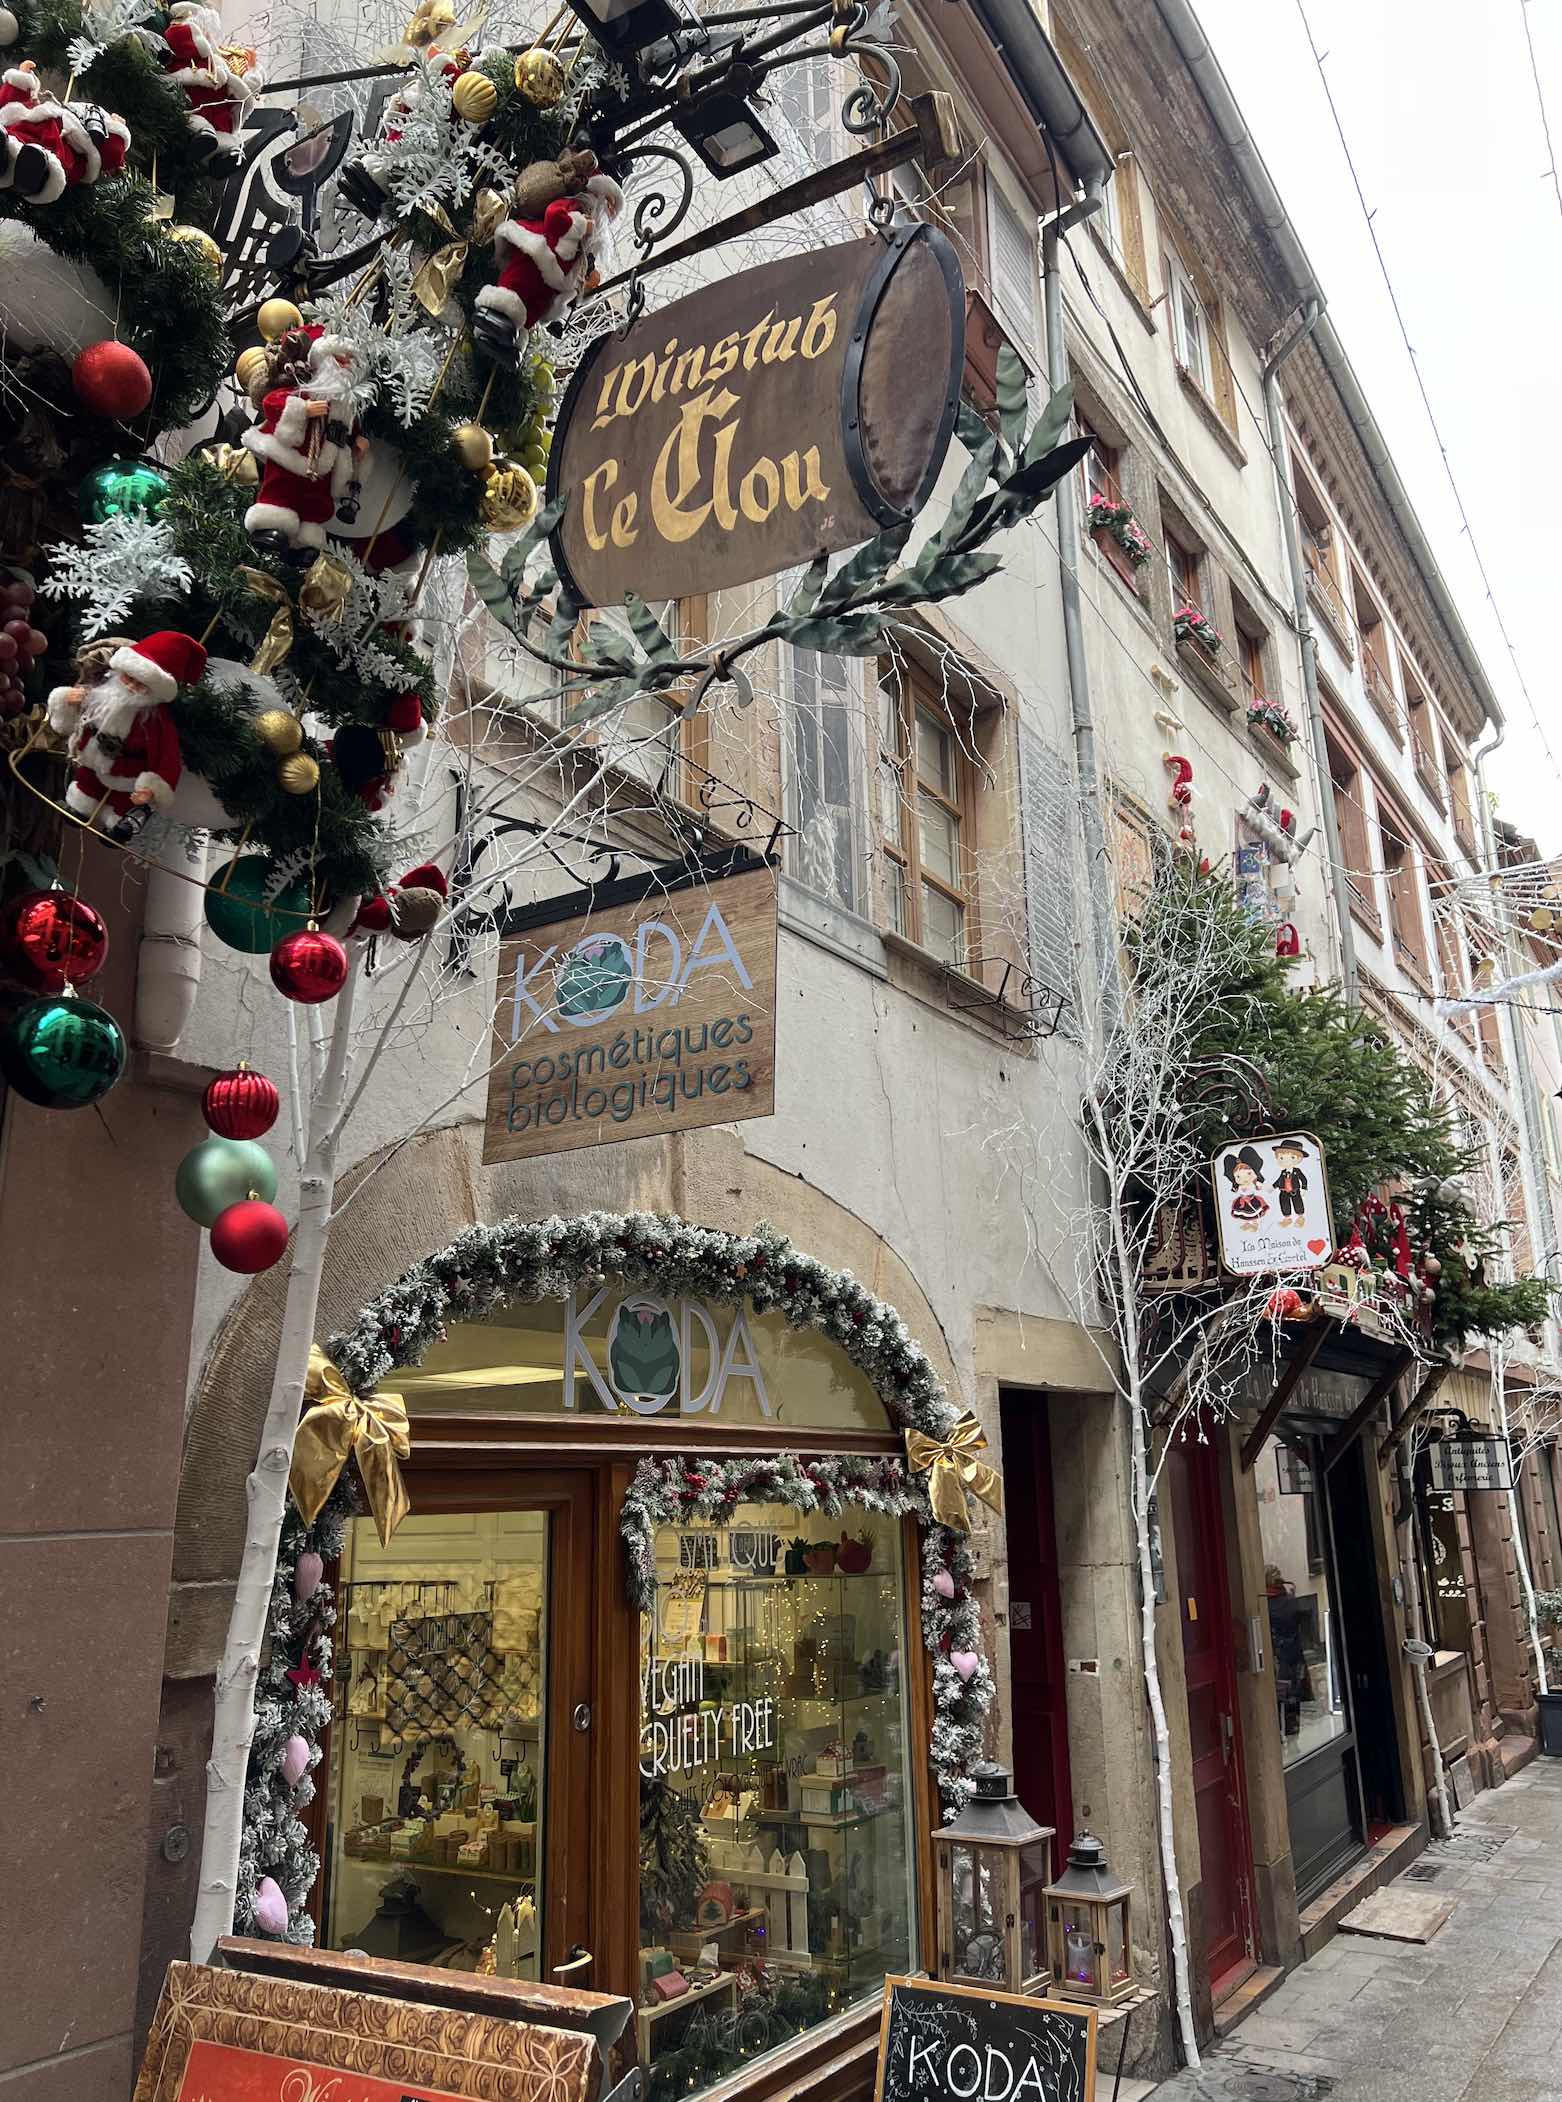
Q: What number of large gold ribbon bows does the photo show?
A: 2